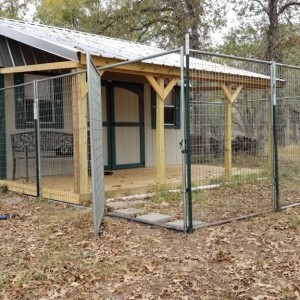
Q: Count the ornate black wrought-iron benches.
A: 1